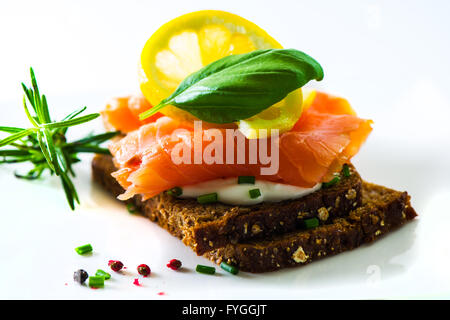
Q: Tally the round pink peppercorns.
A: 3